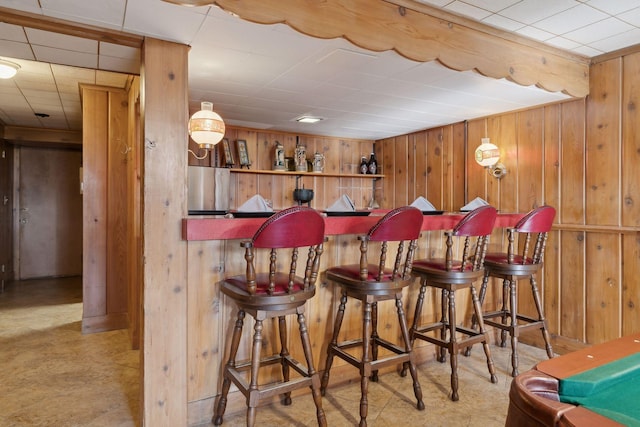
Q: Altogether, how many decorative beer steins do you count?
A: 3